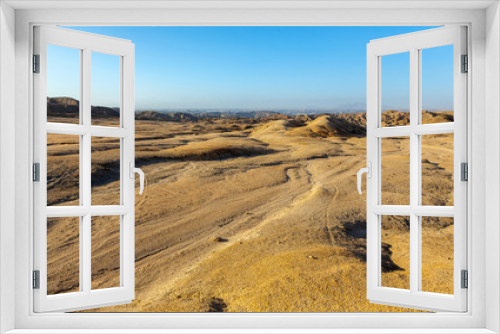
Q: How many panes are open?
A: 2